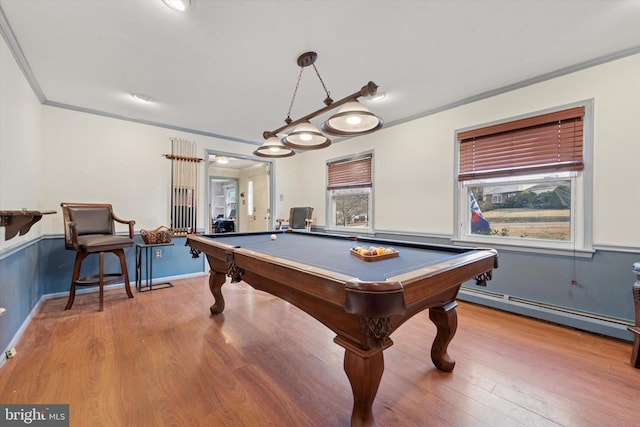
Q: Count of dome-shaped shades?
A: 3